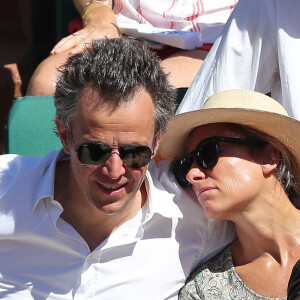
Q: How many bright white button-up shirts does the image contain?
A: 1